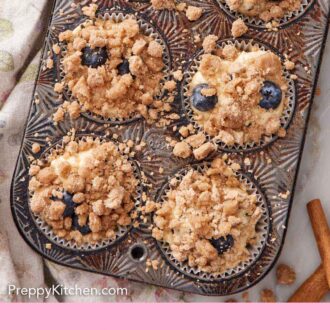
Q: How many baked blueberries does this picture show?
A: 7